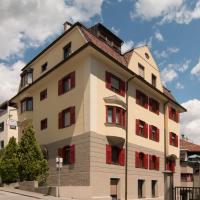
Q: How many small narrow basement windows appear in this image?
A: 2